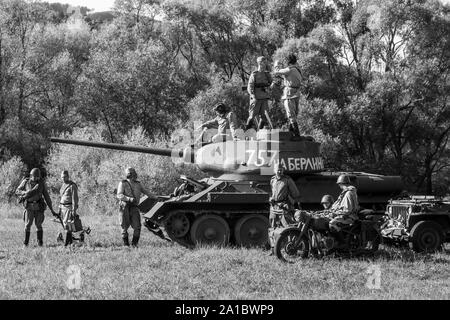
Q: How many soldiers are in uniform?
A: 9